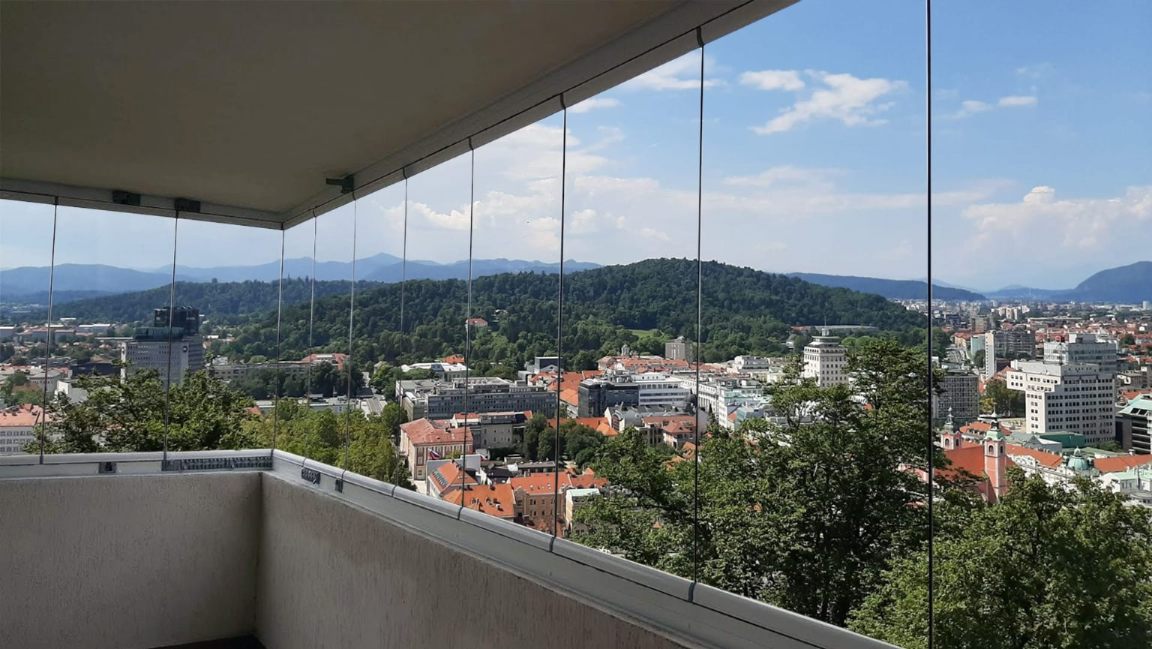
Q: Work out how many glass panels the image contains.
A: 11